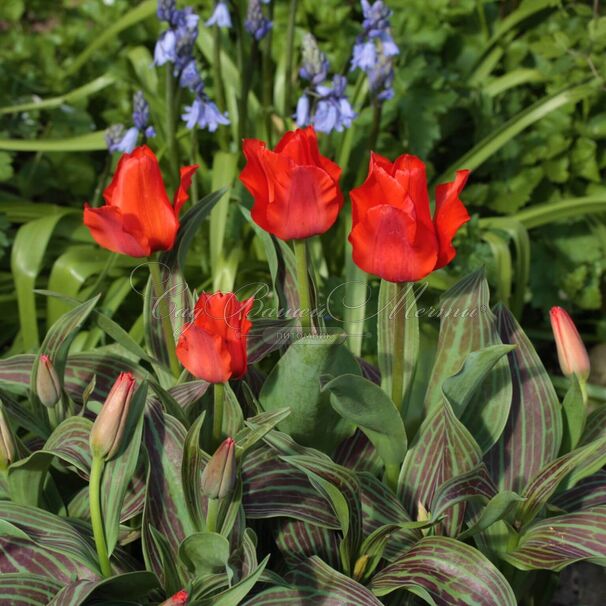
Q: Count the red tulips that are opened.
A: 4